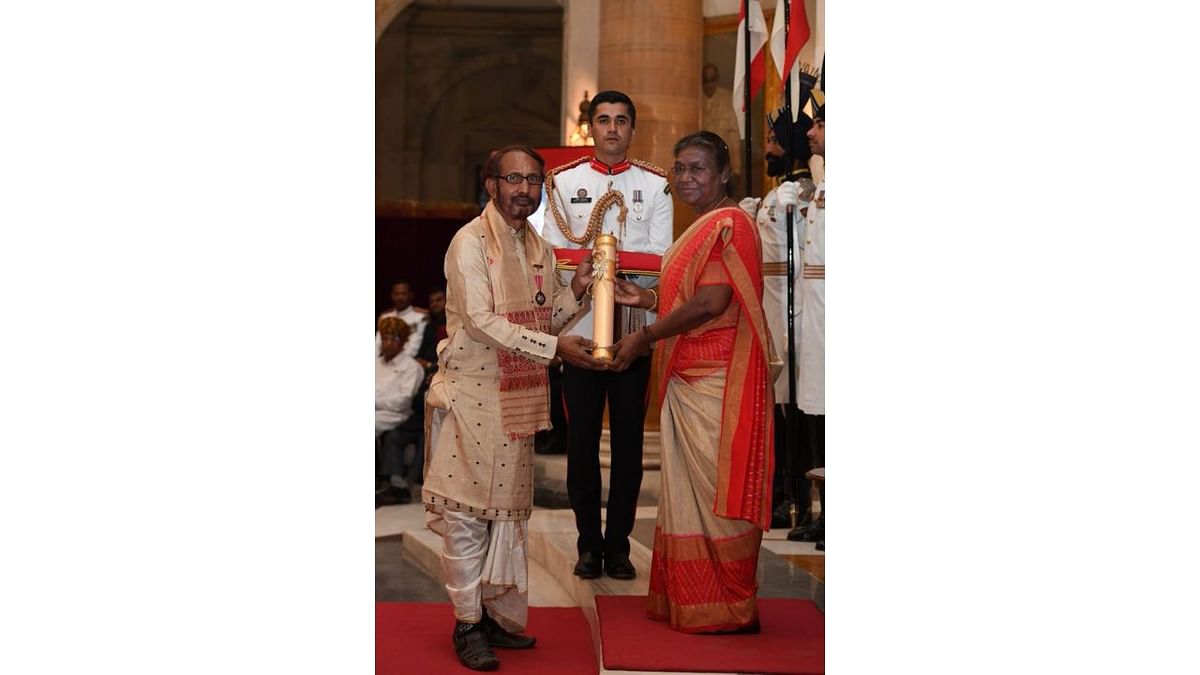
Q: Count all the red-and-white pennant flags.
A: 2